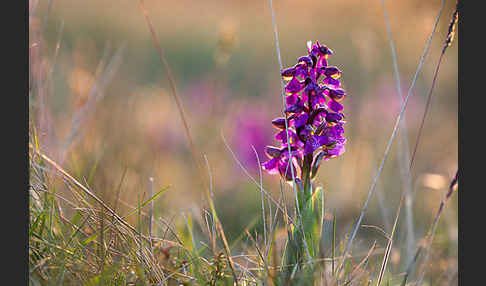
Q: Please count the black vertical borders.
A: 2